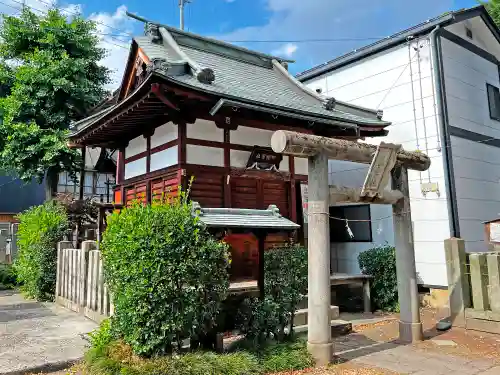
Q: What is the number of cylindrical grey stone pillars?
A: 2